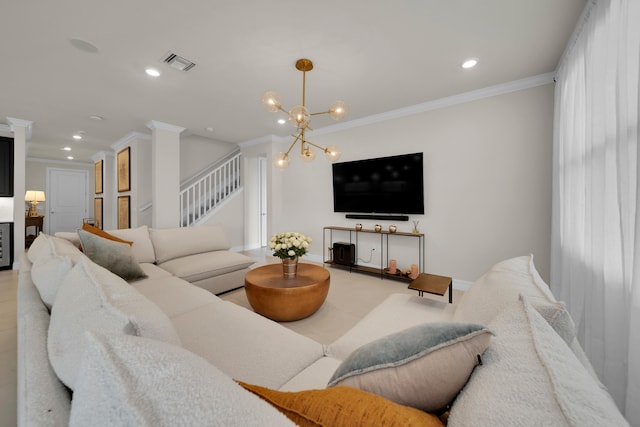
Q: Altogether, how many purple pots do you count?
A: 0